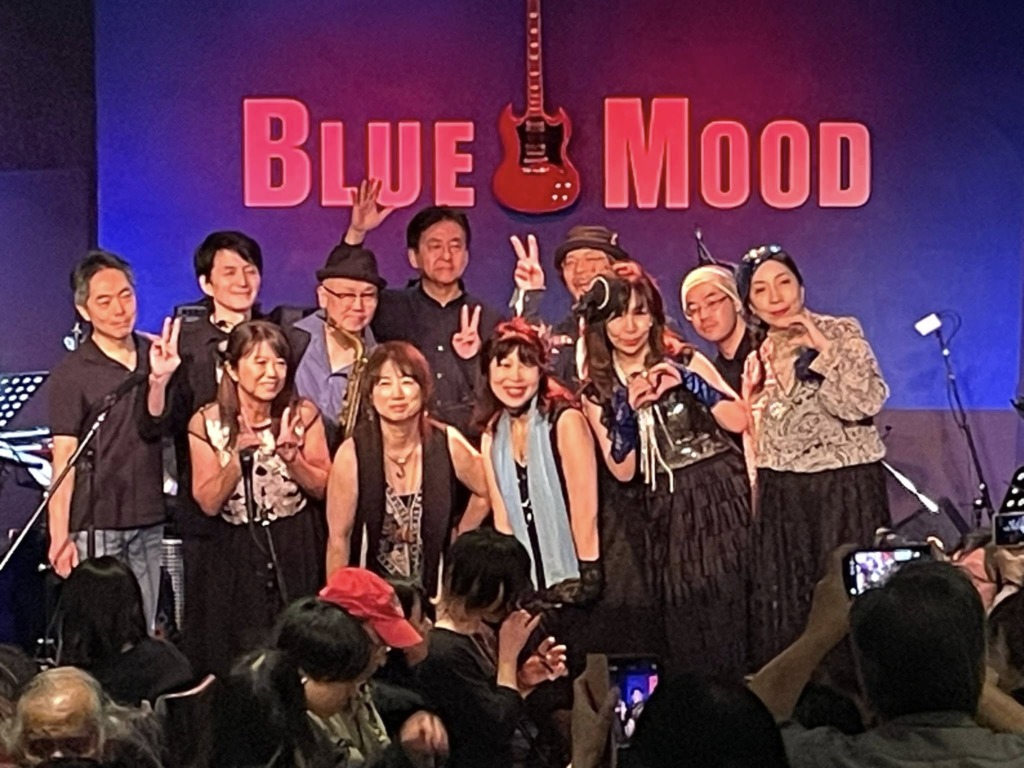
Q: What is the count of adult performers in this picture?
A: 11